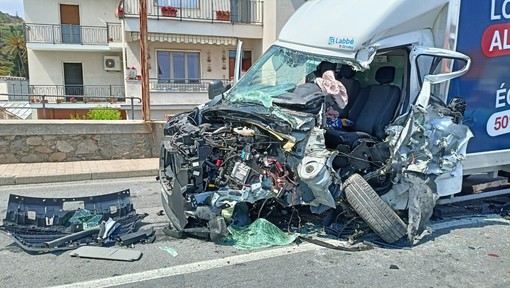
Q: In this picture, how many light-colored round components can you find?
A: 1